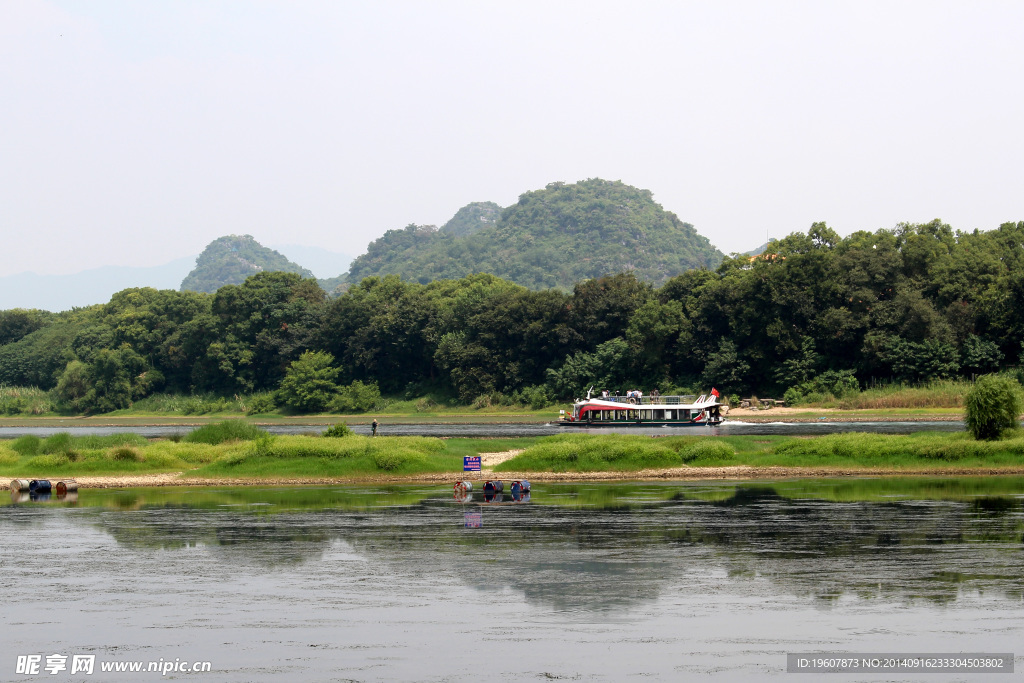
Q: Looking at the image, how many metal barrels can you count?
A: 6